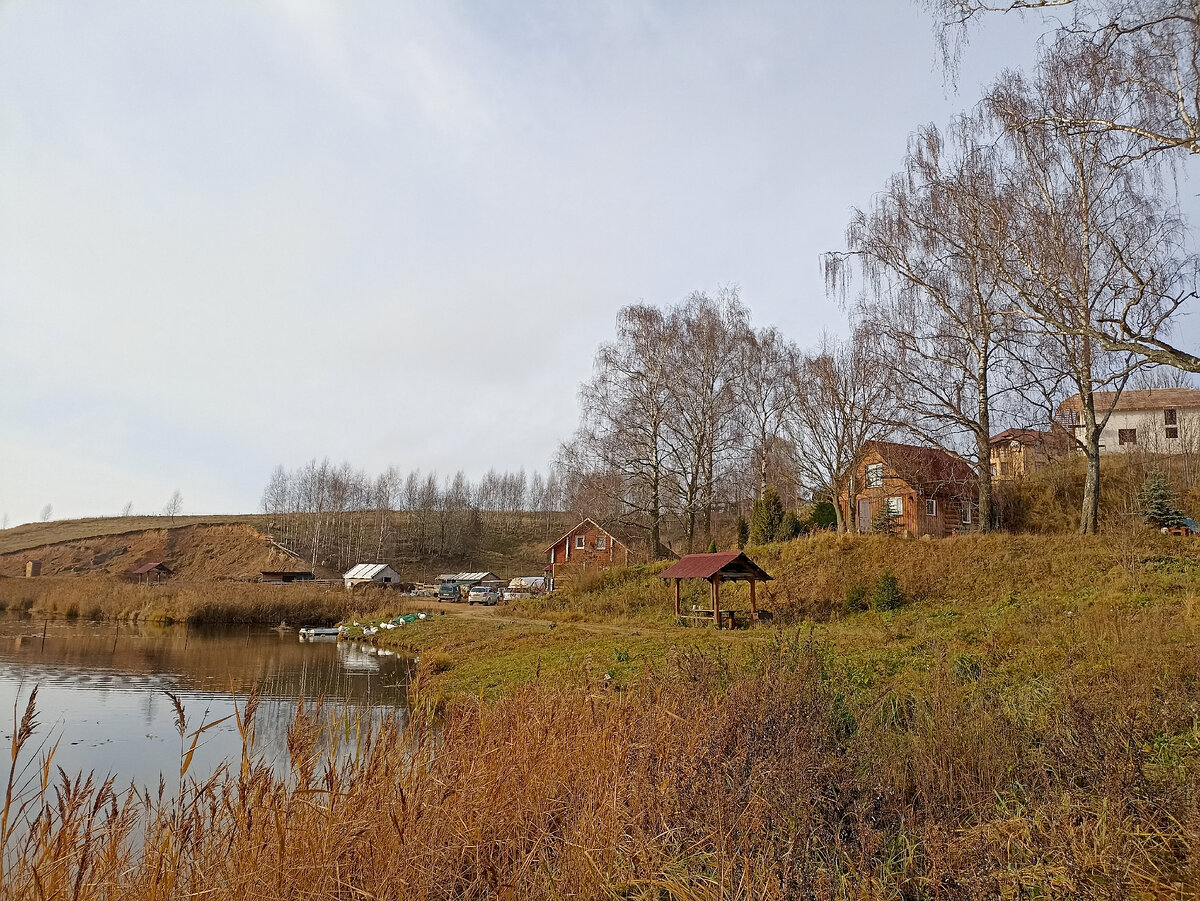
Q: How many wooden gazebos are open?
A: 2